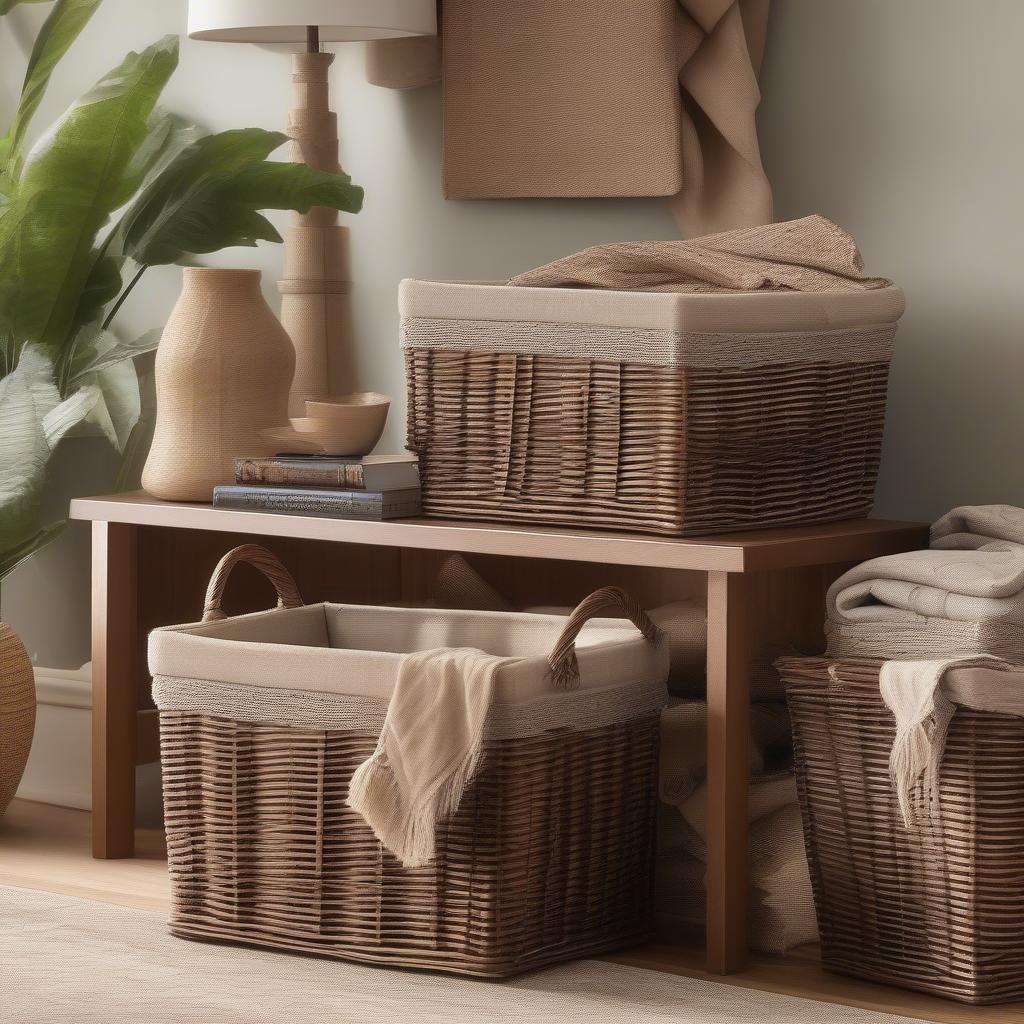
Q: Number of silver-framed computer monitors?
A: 0